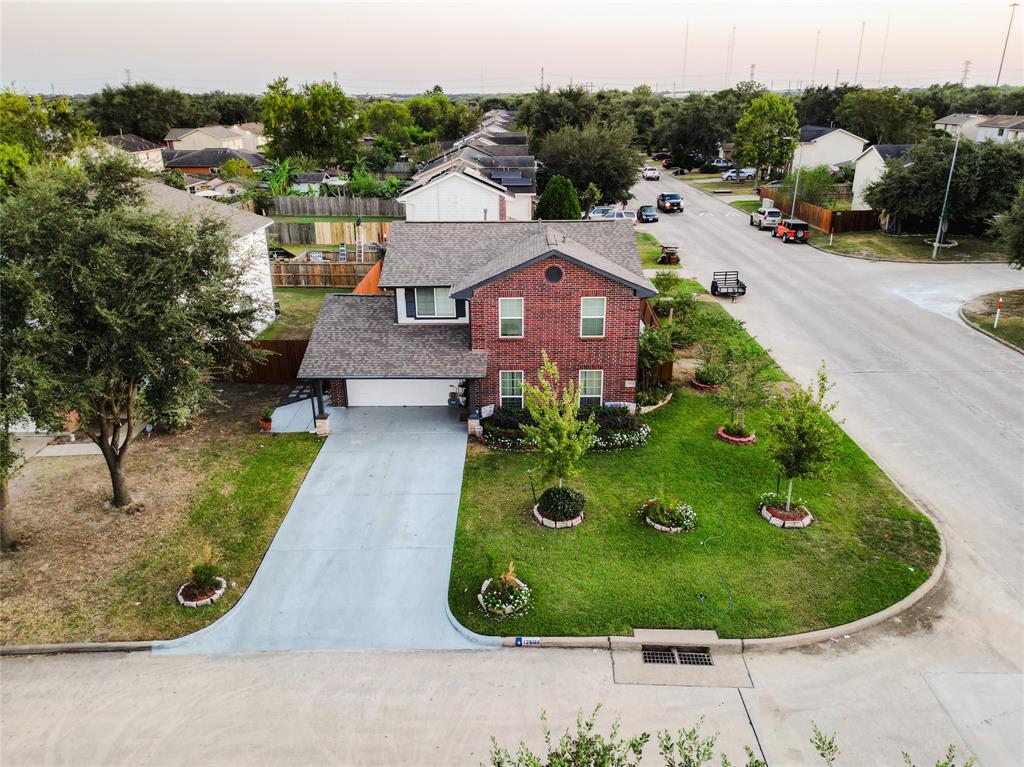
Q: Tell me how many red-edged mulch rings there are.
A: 2